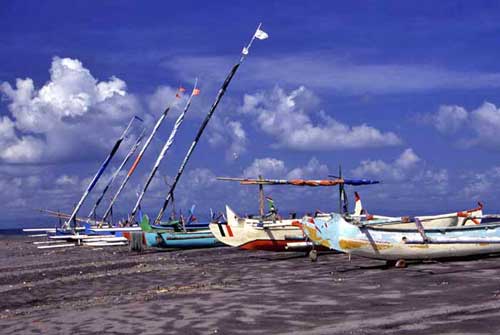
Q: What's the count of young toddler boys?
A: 0